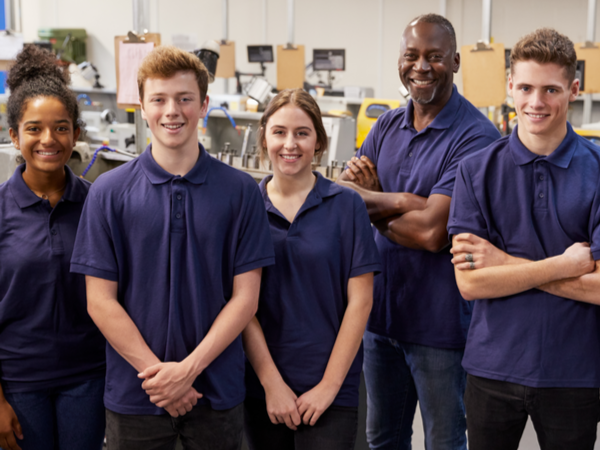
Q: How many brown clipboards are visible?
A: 5